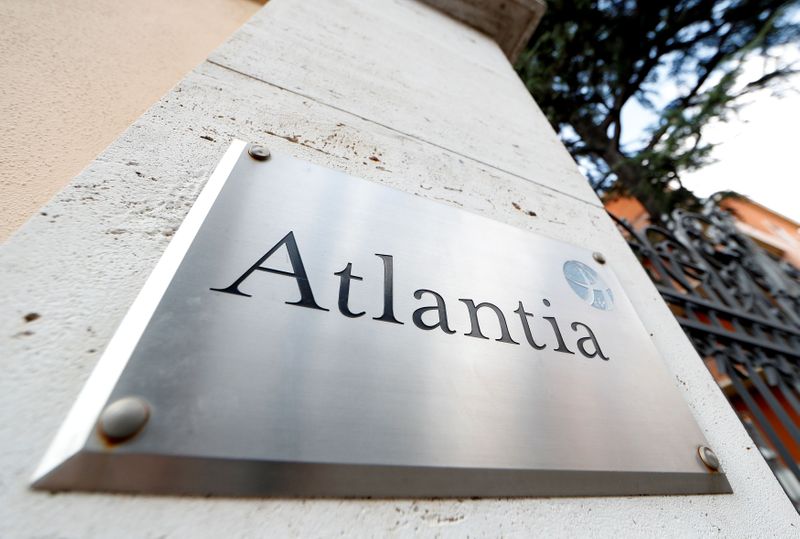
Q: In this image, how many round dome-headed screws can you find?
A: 4